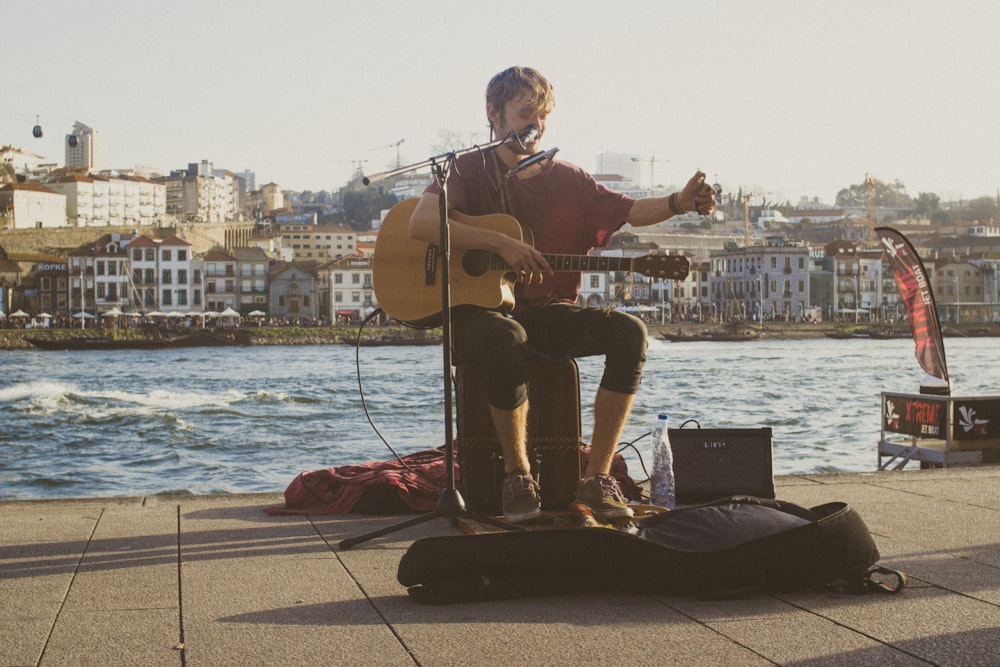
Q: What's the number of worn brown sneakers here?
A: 2